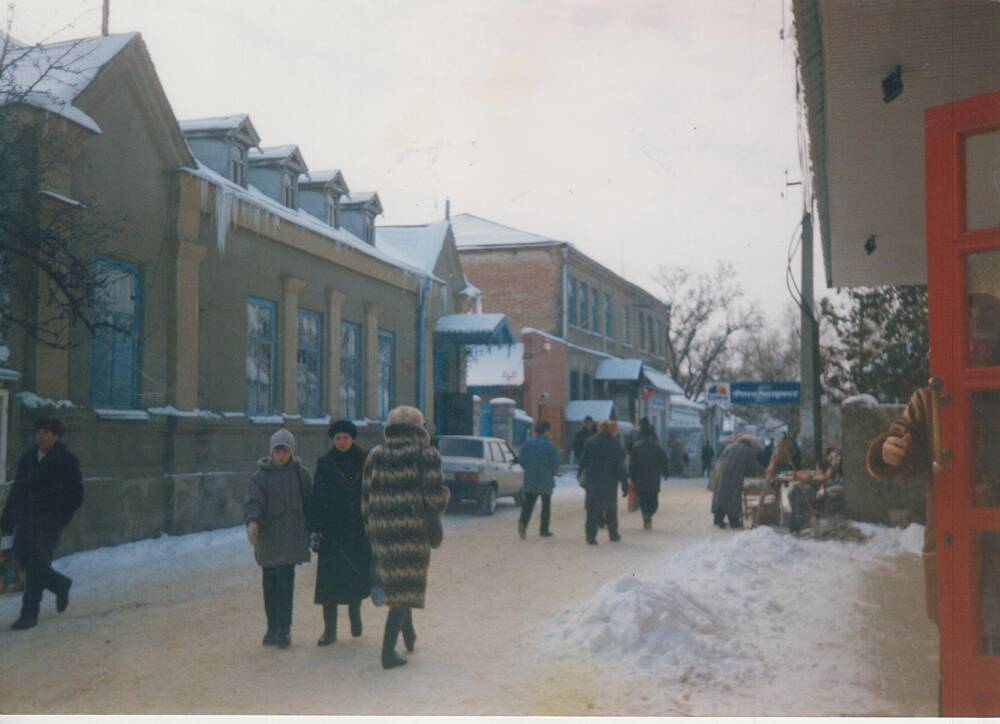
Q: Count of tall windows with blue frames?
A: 5